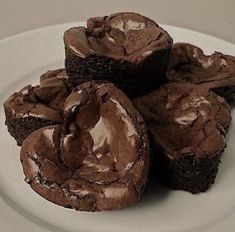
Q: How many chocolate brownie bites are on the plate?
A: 5